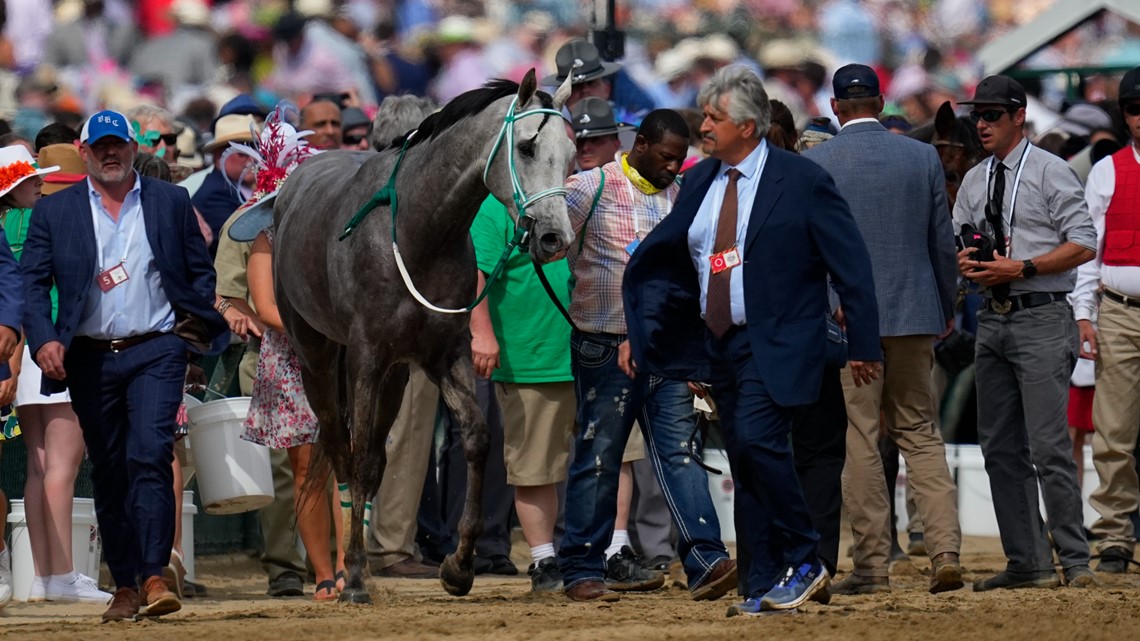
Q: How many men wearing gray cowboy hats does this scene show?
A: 2